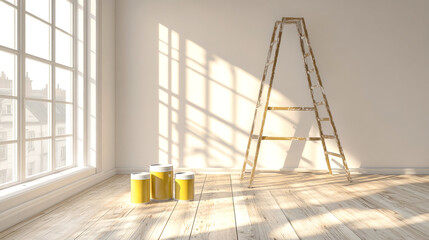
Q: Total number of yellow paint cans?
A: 3